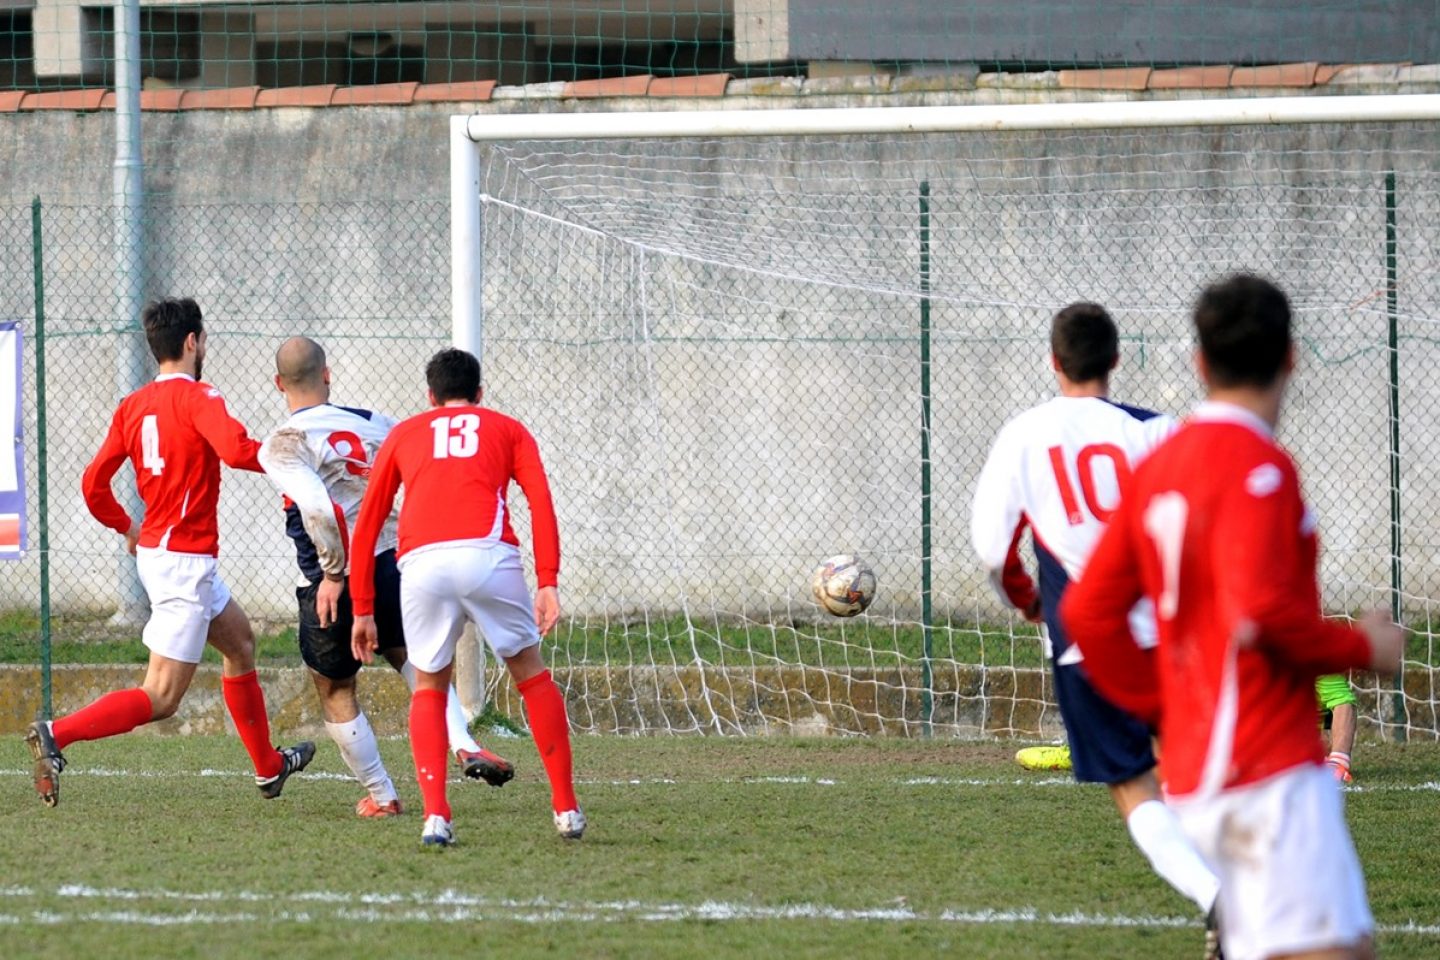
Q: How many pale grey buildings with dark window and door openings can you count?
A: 1